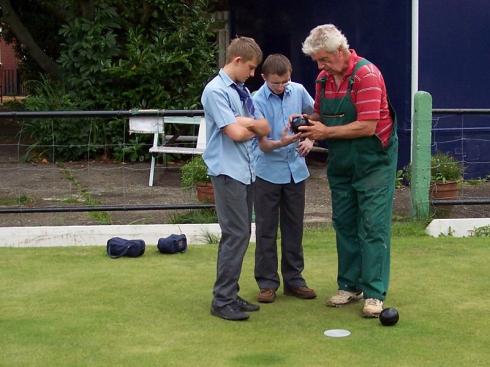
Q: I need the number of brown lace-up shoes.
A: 2